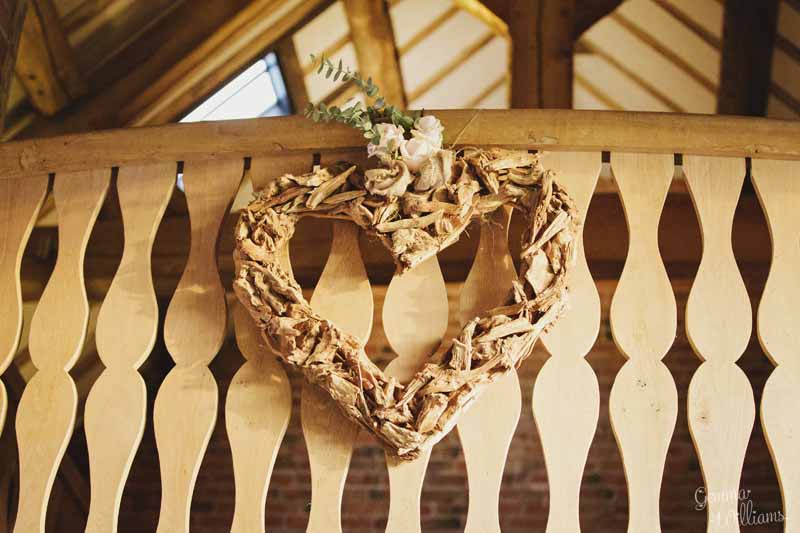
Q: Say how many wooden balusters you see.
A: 12